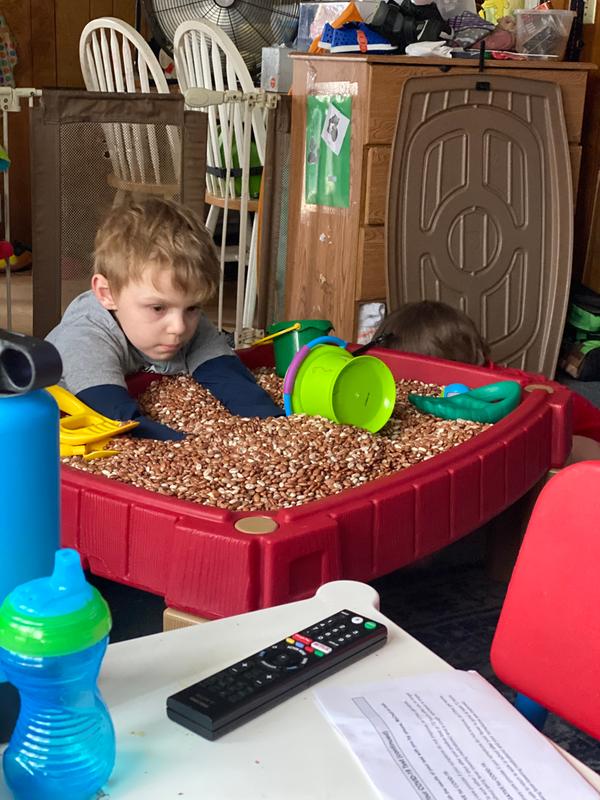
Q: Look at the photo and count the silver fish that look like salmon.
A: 0